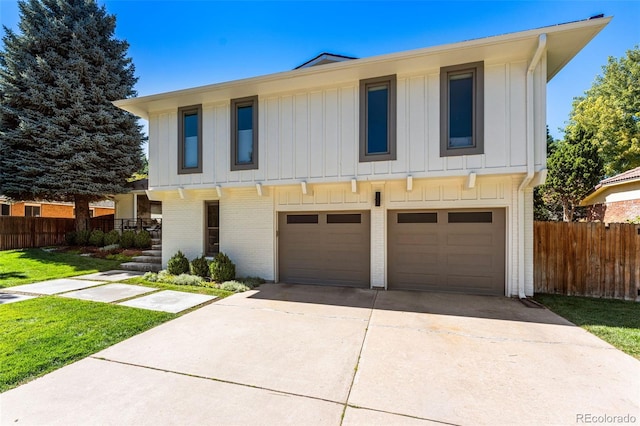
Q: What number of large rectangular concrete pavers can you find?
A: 5